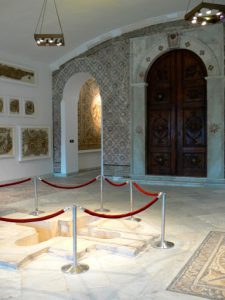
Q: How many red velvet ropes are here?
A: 6